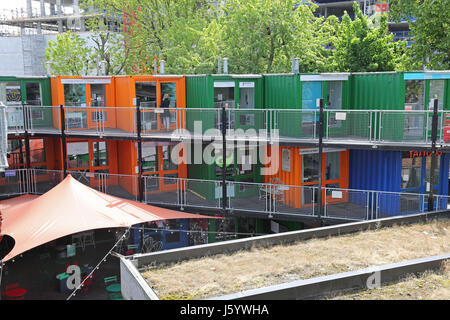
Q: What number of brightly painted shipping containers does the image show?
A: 12